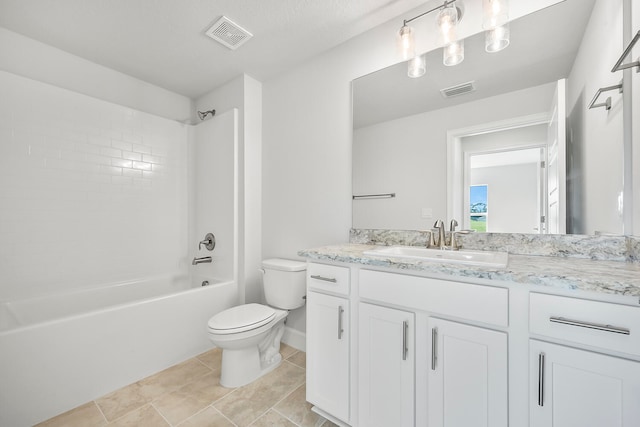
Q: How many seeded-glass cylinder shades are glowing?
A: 3